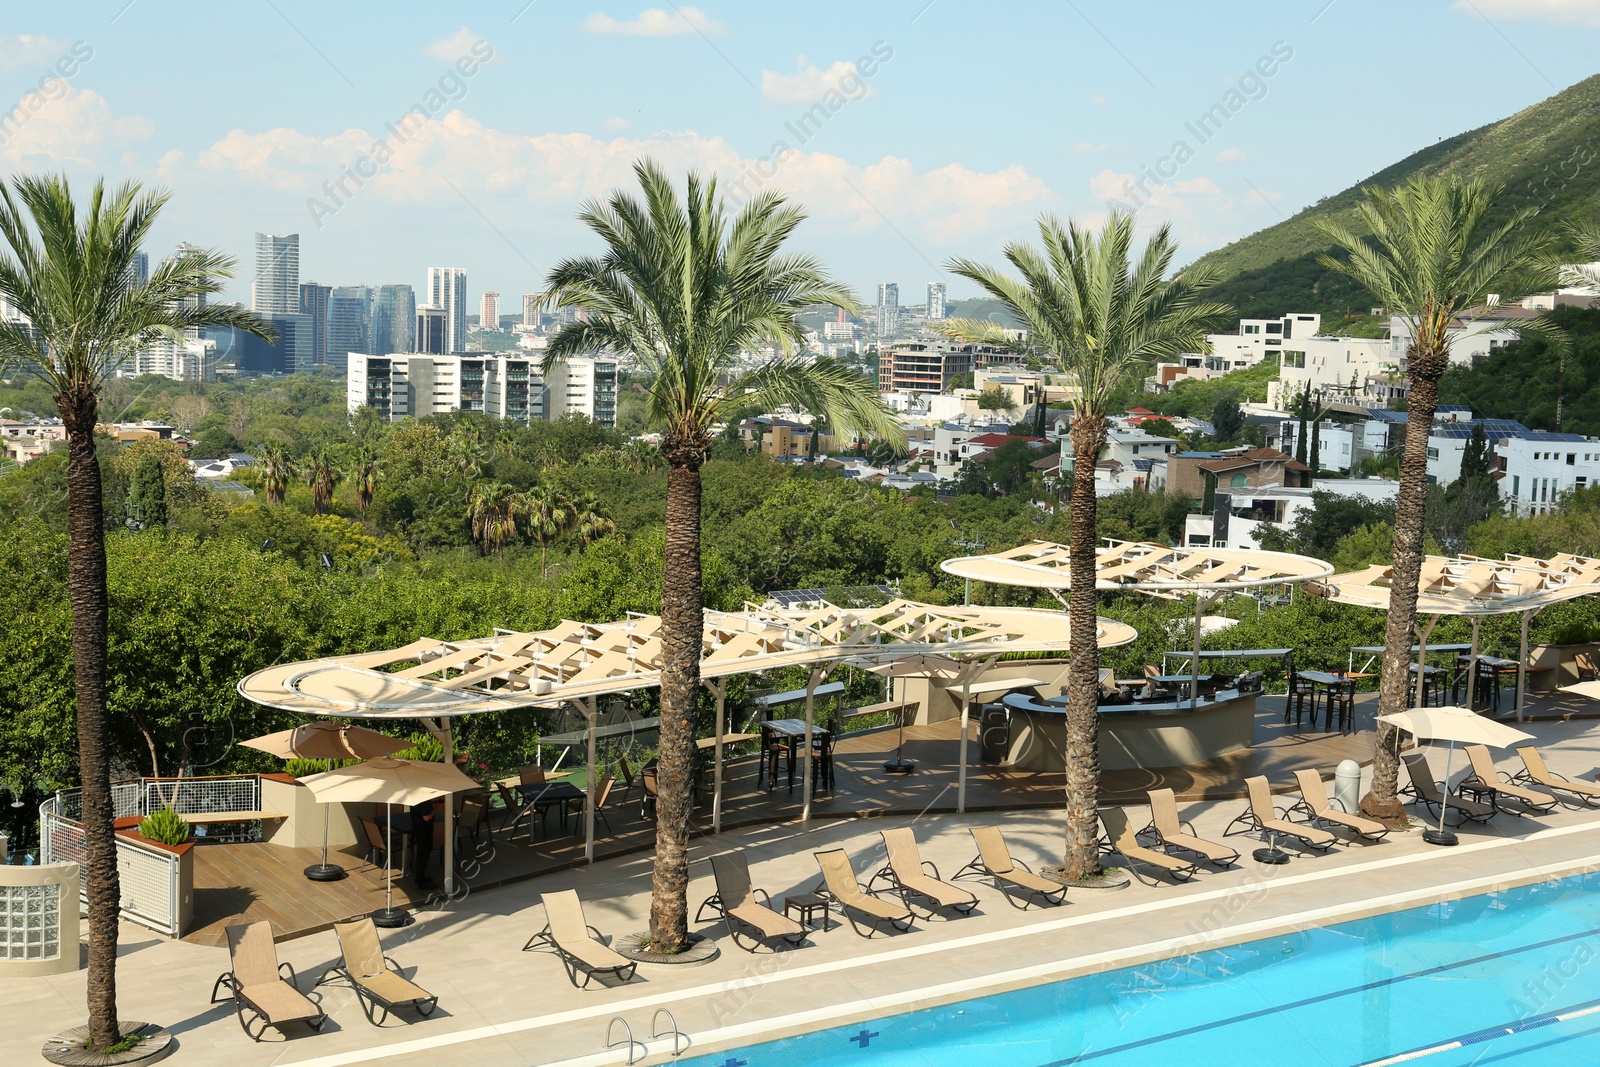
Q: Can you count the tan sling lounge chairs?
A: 14